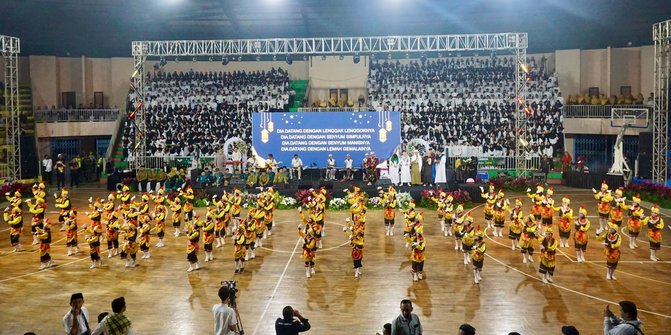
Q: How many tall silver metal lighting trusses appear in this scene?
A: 4